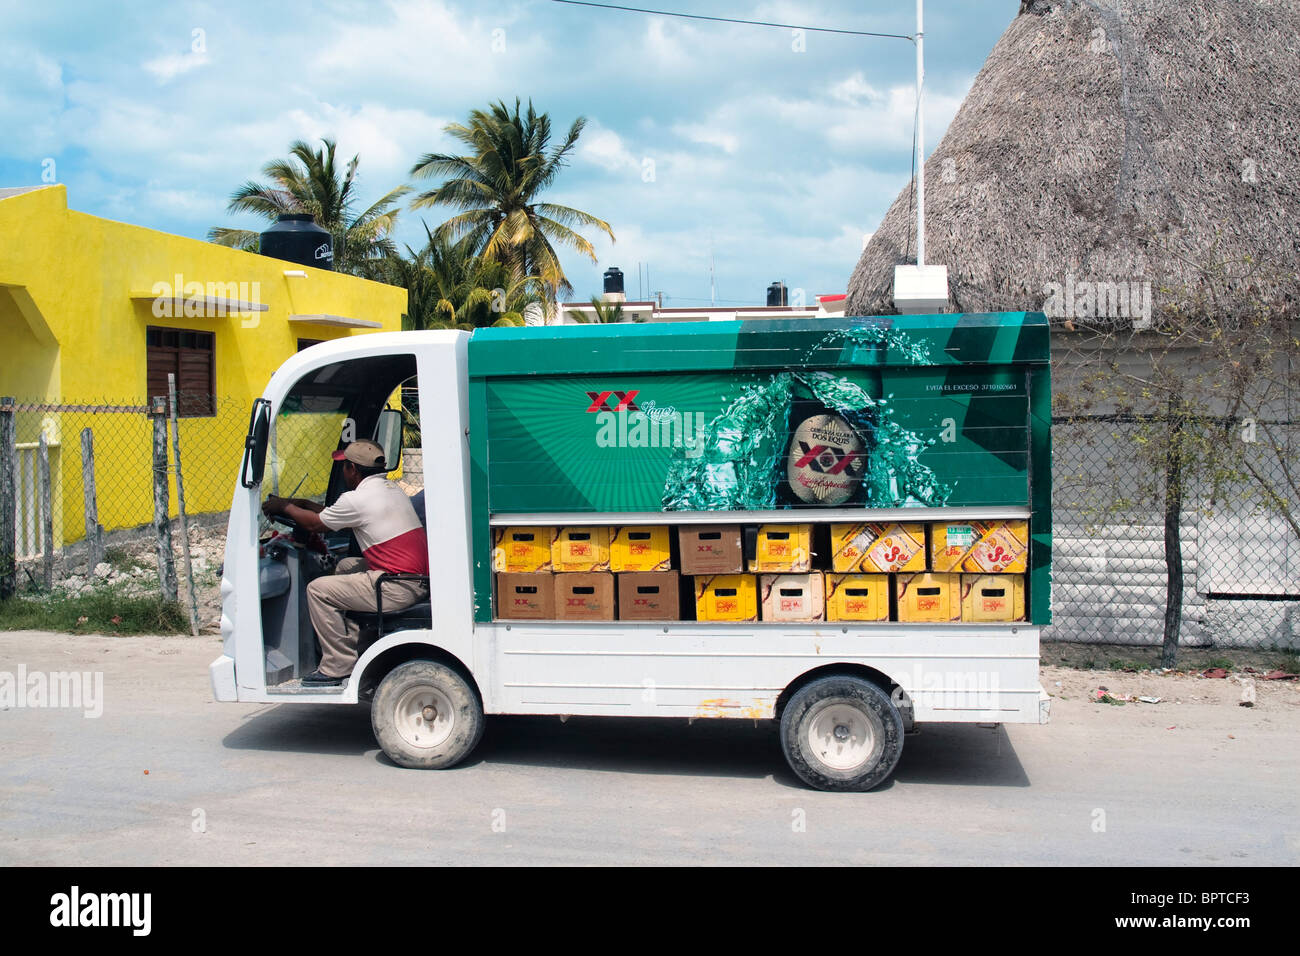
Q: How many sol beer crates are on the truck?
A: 11